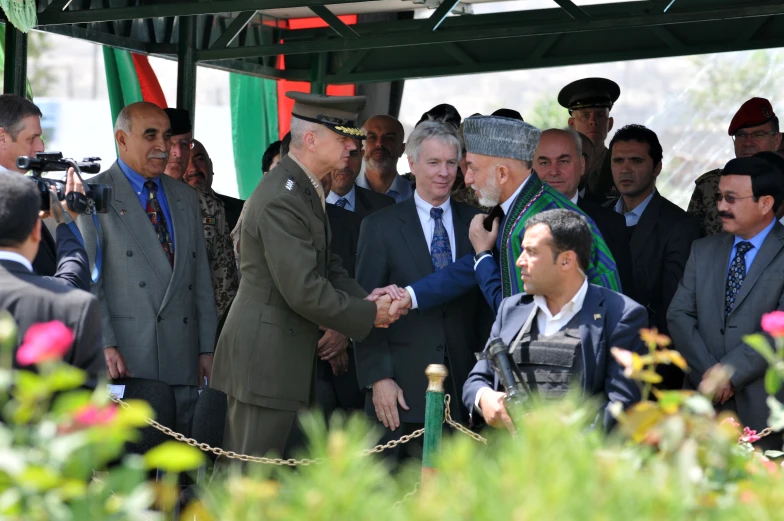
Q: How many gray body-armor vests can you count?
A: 1